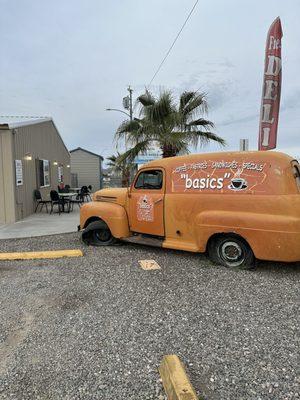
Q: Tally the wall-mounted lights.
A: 3